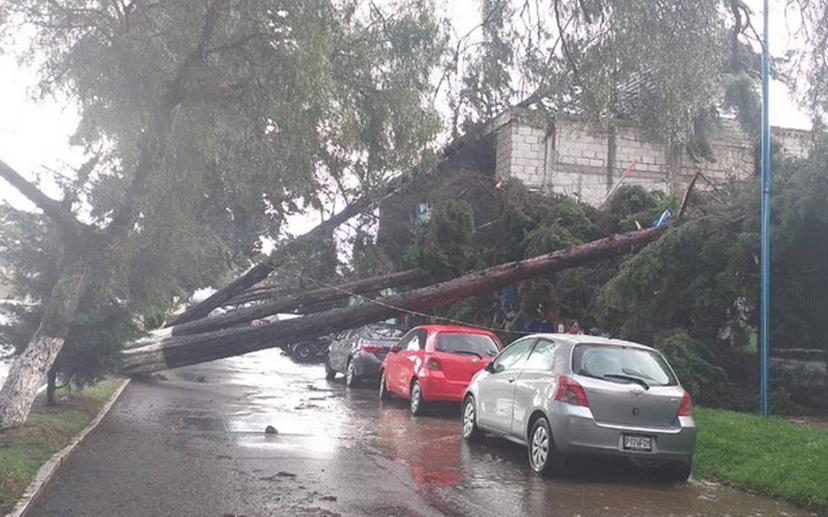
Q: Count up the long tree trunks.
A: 3